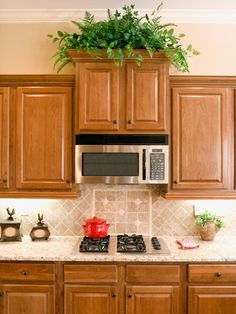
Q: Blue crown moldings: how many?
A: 0